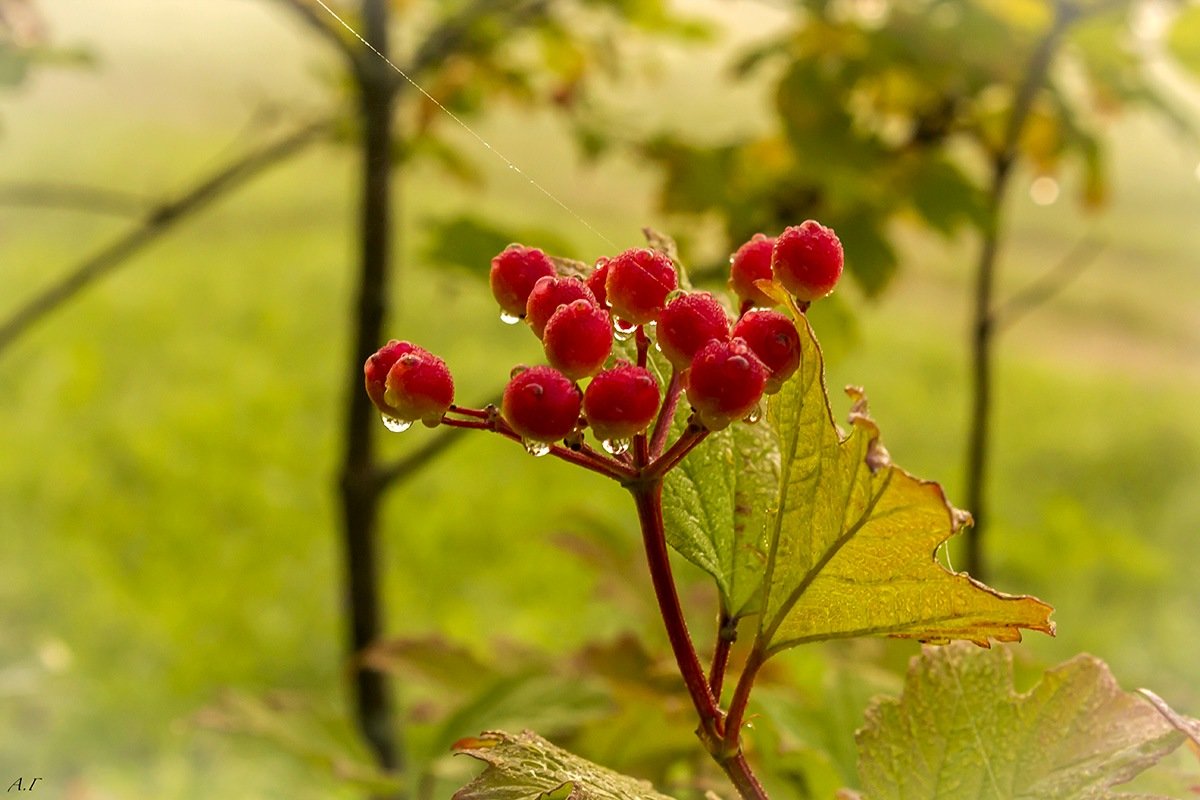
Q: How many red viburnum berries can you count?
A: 14